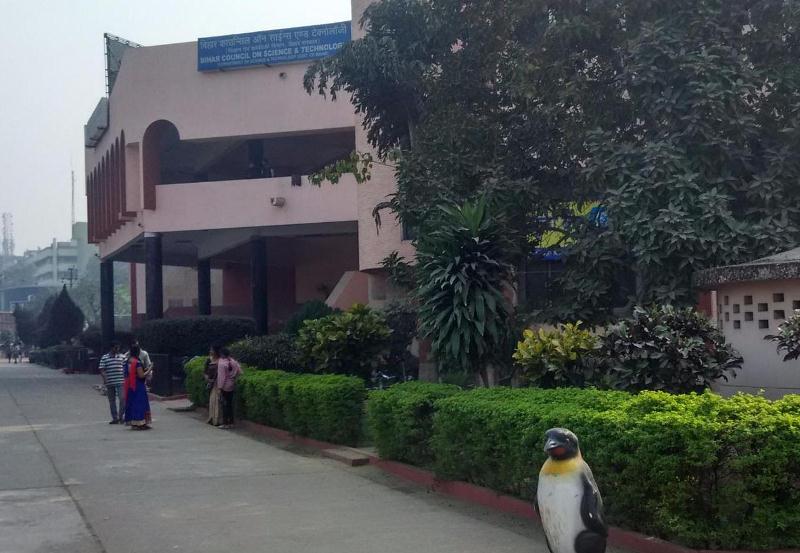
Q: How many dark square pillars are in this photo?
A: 4